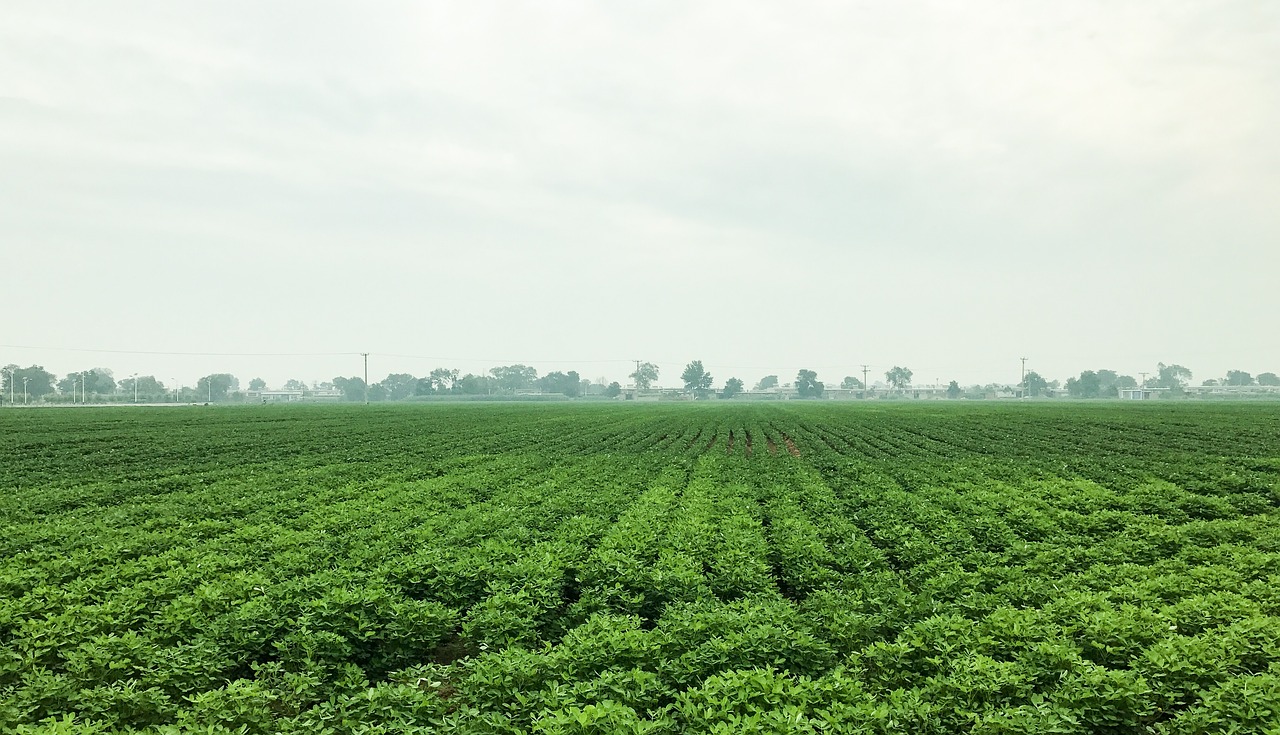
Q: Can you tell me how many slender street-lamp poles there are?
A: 7